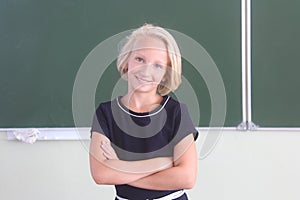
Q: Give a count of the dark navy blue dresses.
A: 1